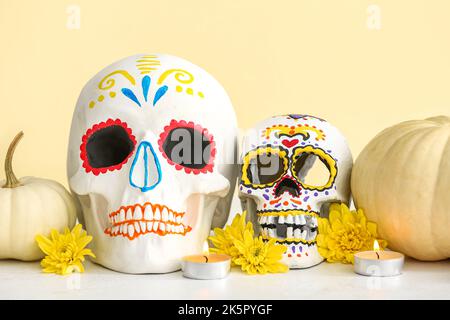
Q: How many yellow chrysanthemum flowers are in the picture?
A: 4